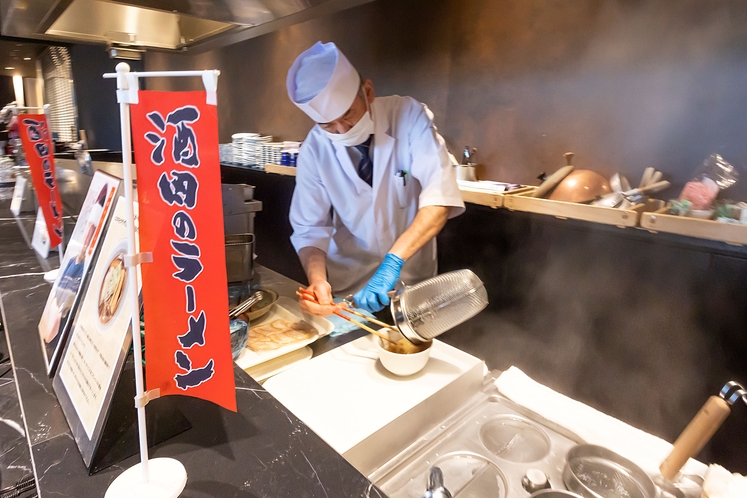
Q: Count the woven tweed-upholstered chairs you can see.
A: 0